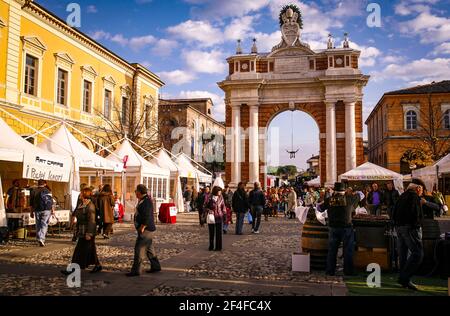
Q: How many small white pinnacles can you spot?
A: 4